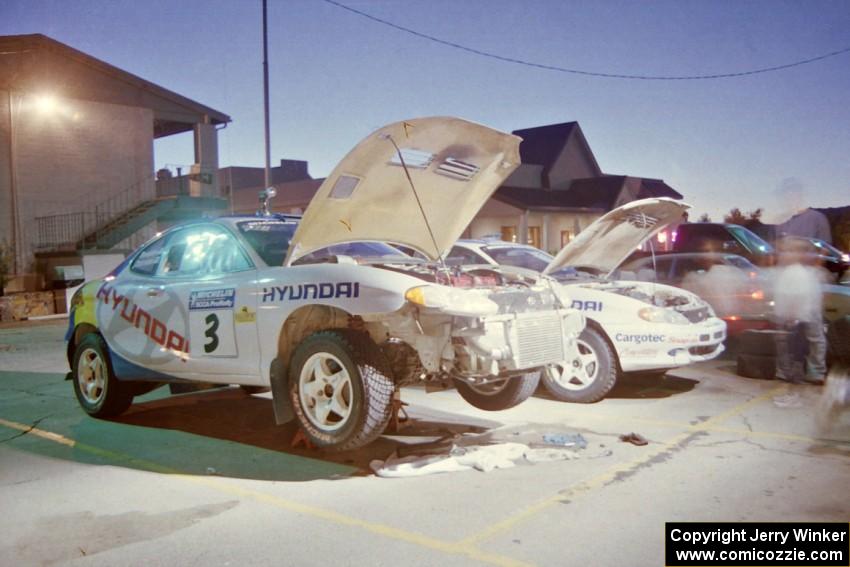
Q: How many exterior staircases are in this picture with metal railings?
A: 1